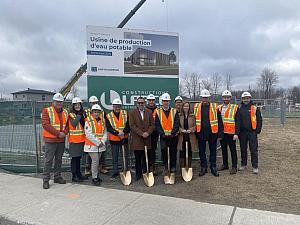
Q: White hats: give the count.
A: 11